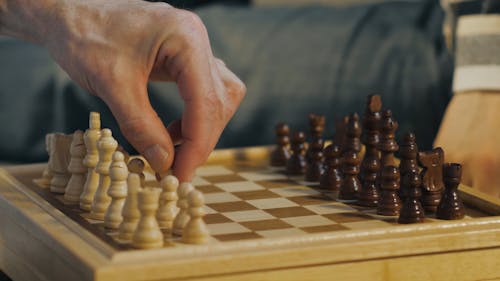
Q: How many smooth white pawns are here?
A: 3